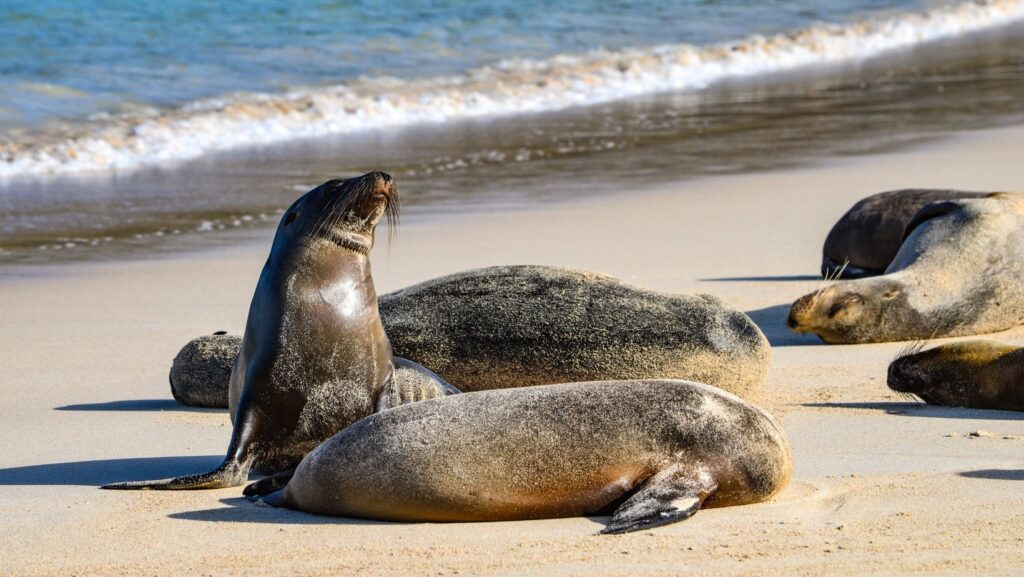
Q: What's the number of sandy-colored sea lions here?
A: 1